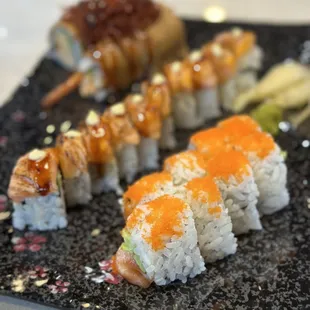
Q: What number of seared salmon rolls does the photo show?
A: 10